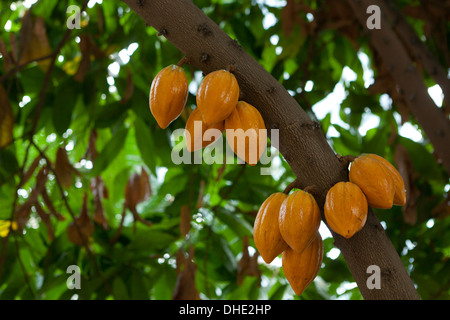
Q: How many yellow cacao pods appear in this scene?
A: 10